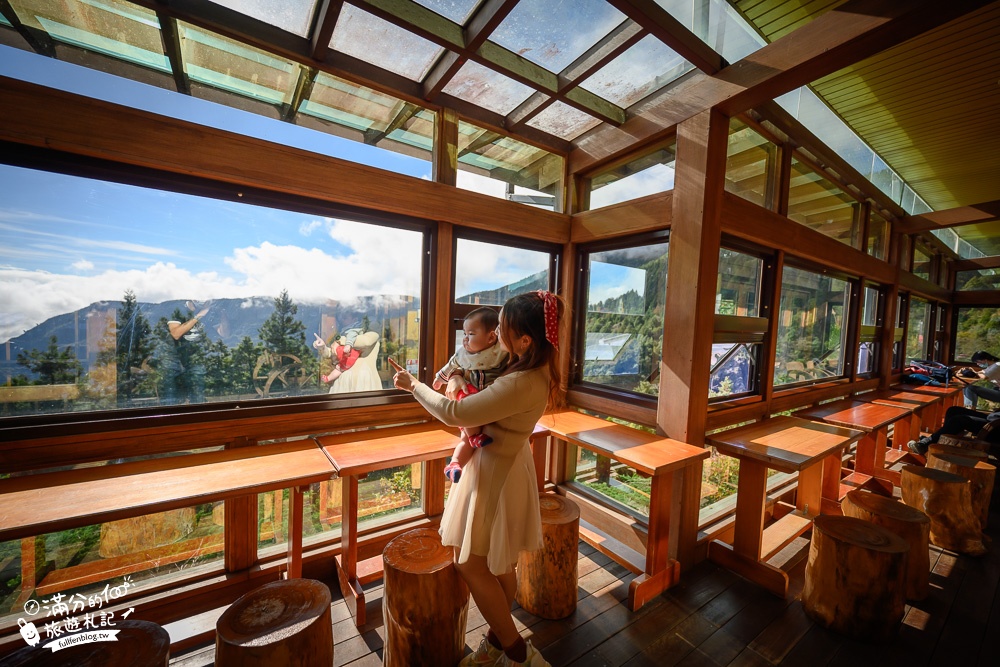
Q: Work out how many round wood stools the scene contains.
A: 10